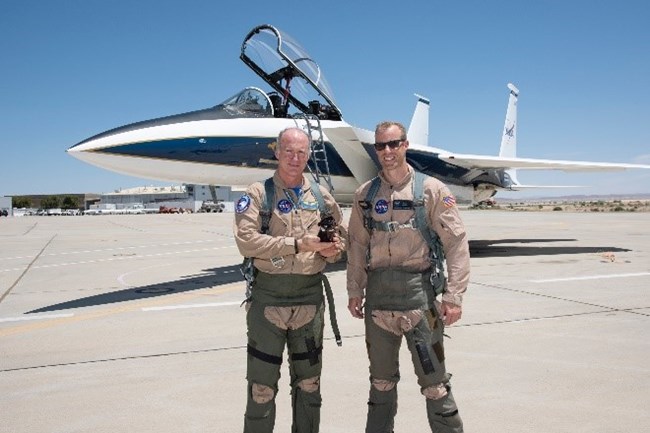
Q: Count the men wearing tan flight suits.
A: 2